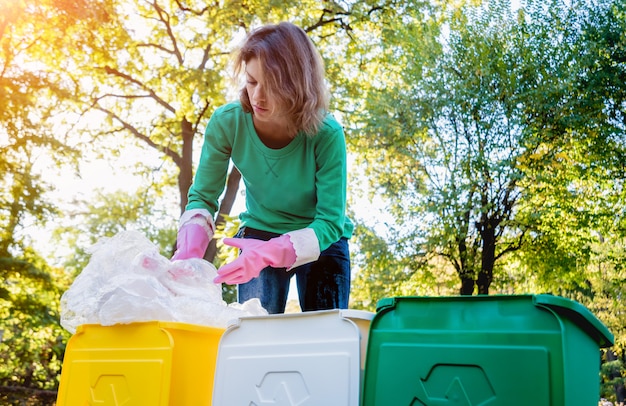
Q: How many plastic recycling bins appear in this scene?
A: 3